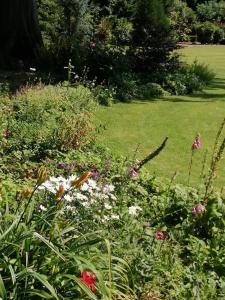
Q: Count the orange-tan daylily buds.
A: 4